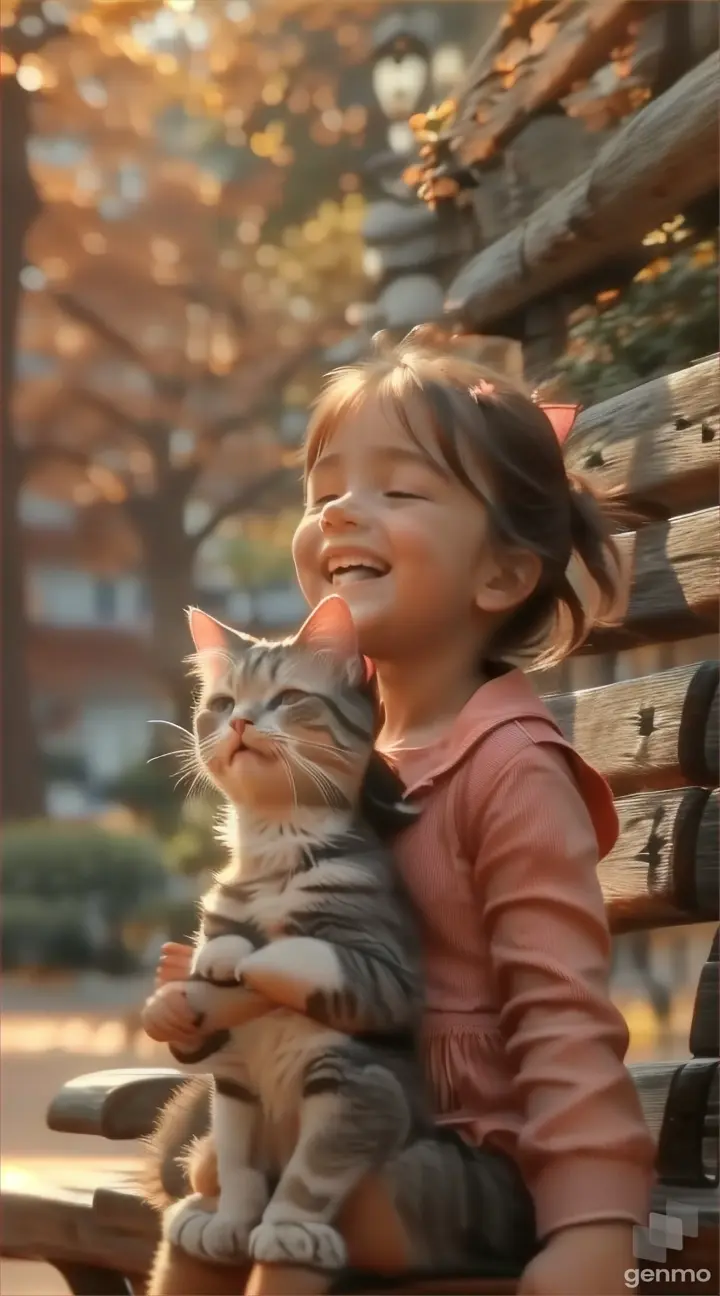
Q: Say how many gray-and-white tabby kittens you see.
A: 1